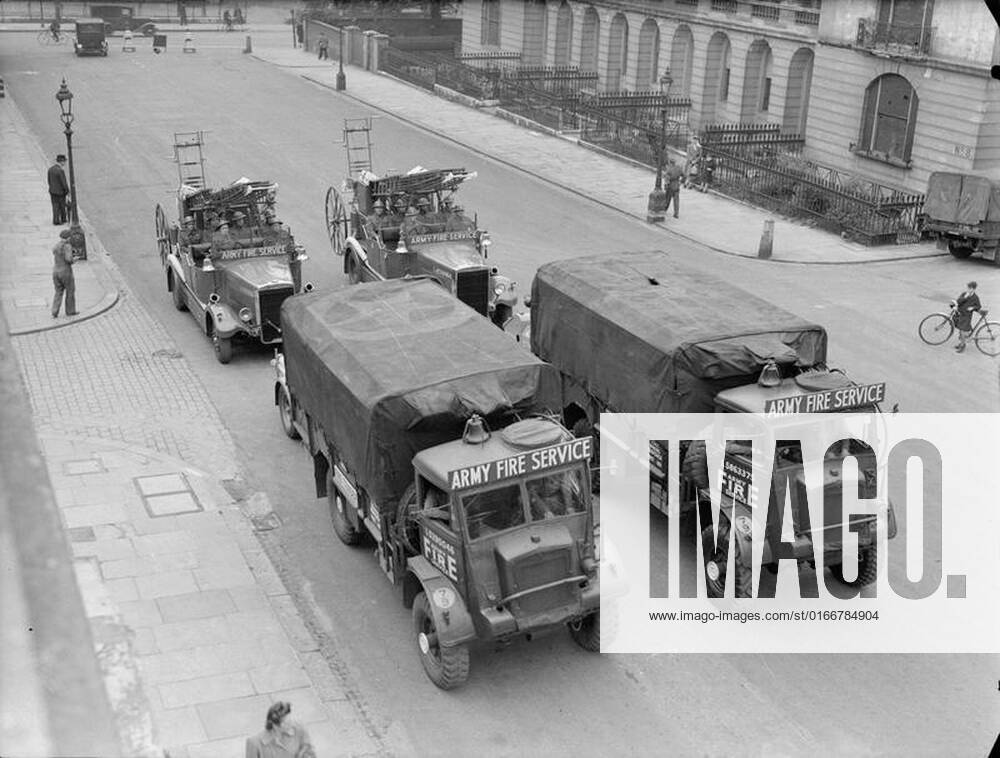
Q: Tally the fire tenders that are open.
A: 2